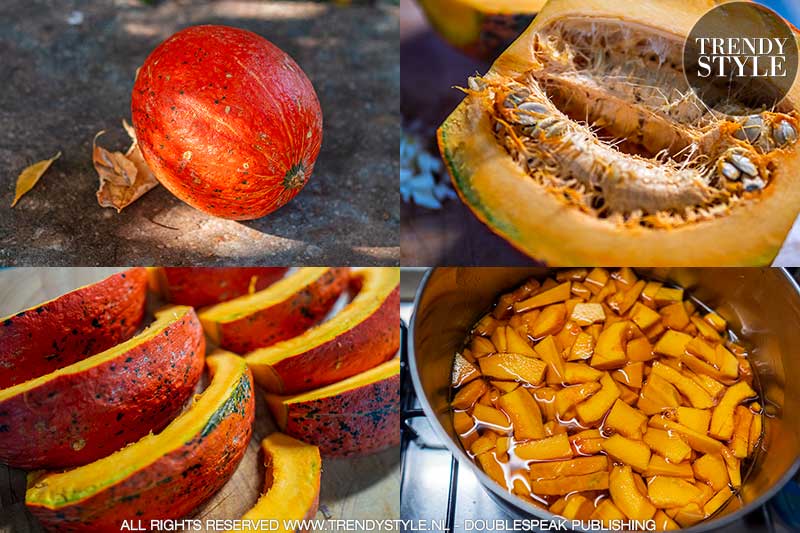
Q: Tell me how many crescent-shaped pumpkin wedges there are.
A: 8